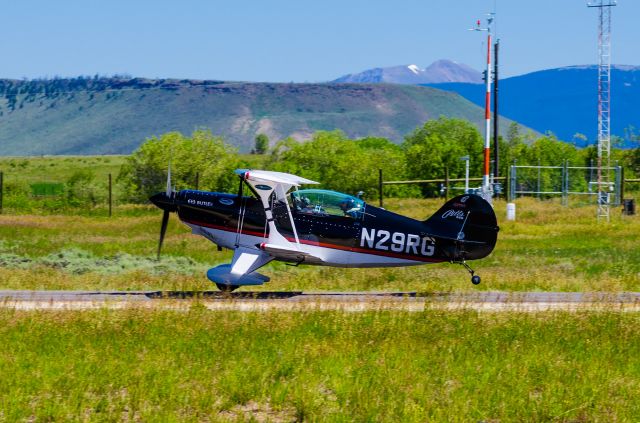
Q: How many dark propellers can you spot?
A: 1